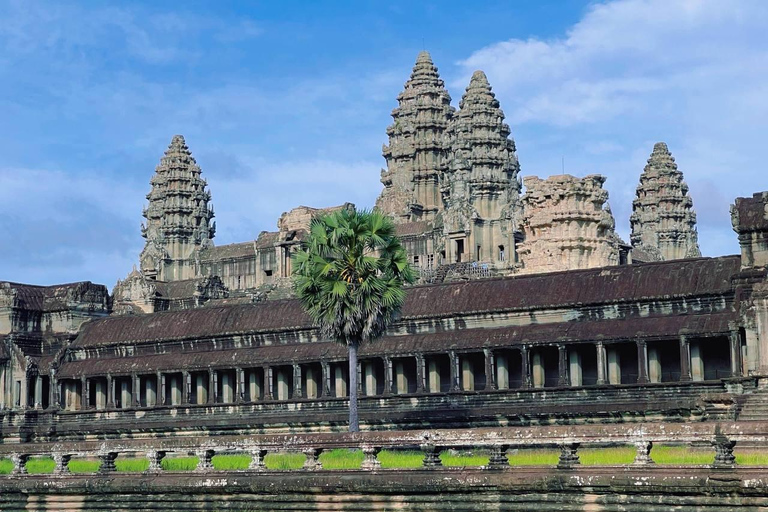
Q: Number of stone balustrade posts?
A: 13